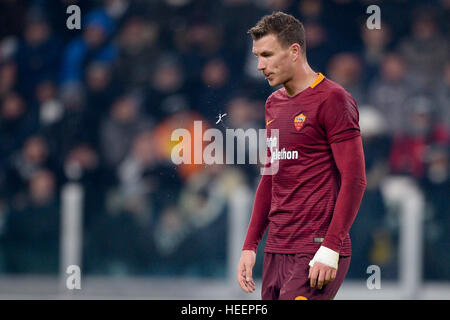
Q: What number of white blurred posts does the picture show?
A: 3